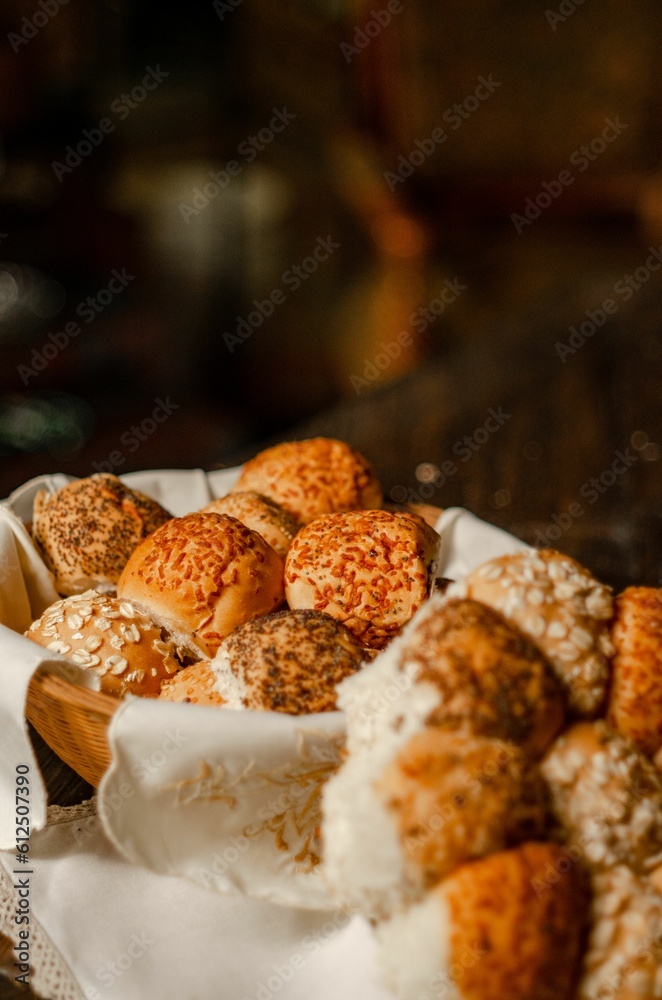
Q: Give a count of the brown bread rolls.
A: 15